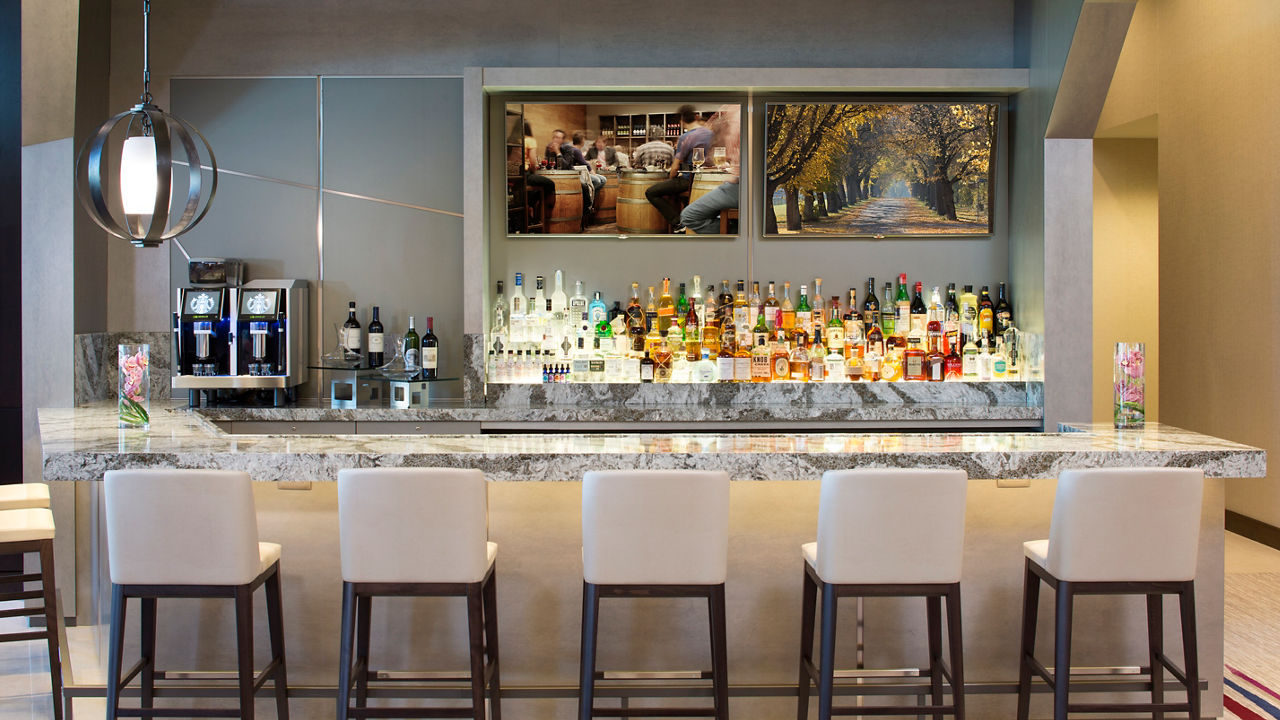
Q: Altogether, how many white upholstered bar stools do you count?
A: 7